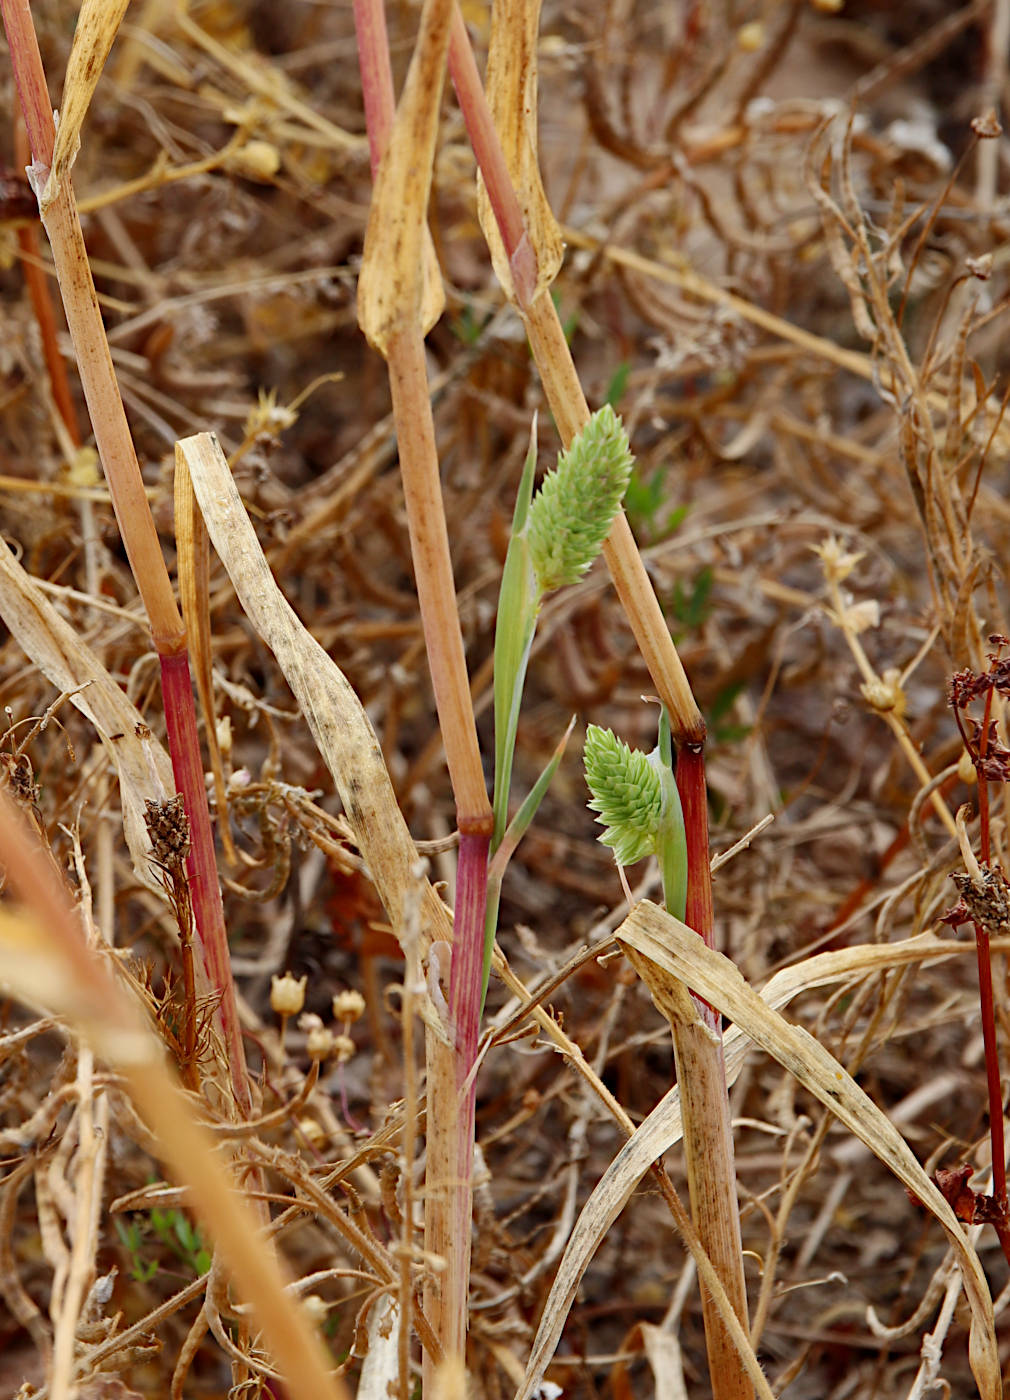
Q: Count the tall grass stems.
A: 3